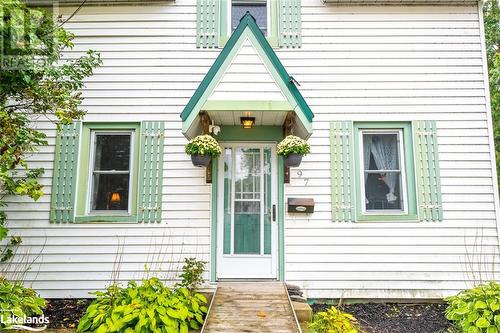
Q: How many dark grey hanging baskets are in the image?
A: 2